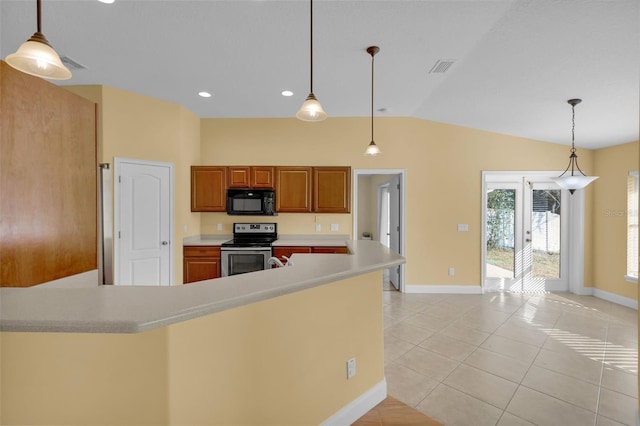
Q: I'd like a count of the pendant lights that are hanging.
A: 4